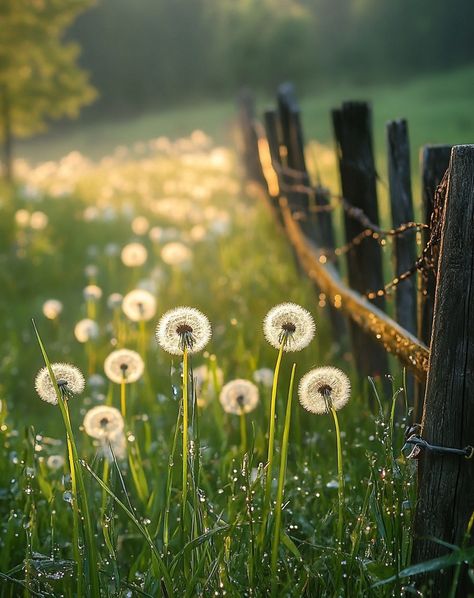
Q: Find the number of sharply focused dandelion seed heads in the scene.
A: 4